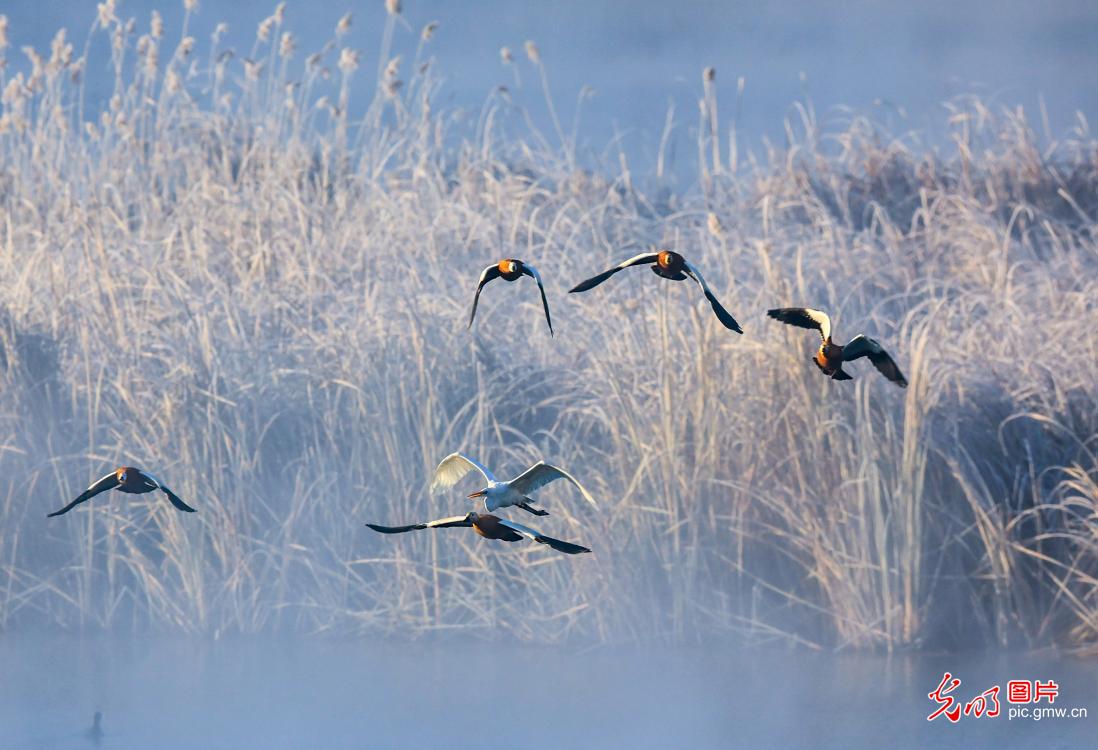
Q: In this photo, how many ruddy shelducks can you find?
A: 5